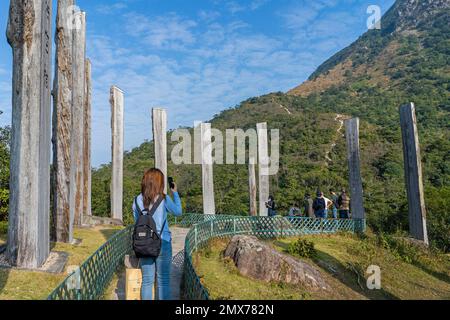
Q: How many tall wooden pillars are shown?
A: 11